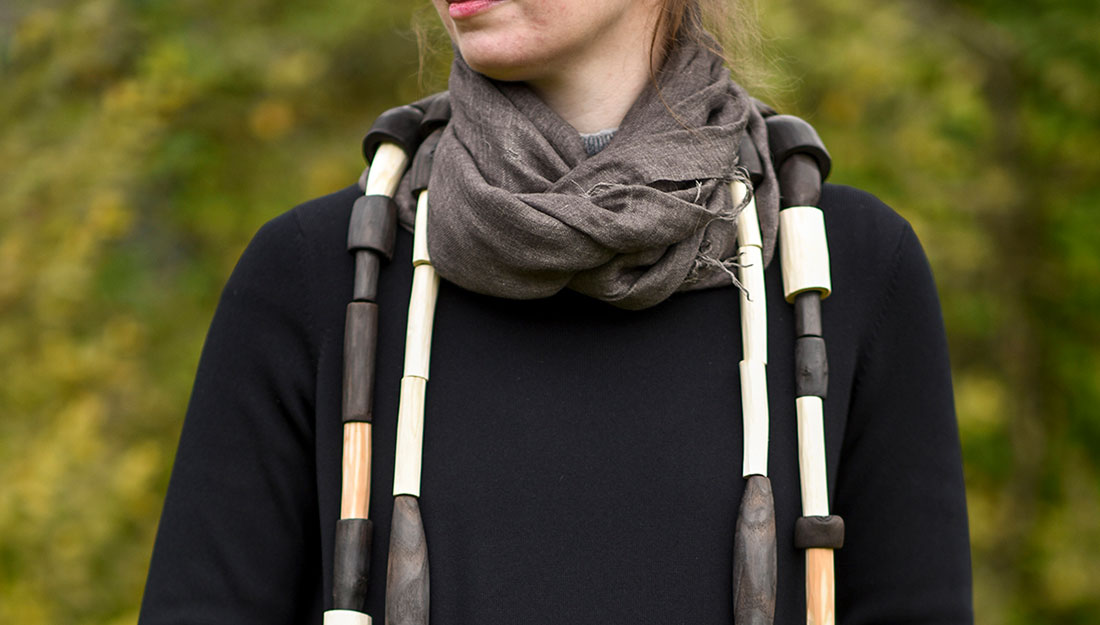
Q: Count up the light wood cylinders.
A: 12